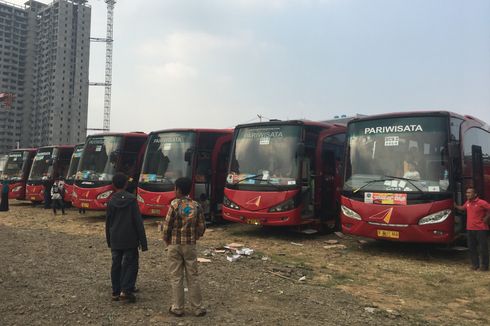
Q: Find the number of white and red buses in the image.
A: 7